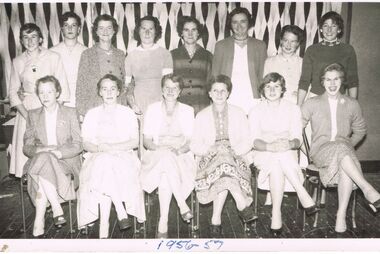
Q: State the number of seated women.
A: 6